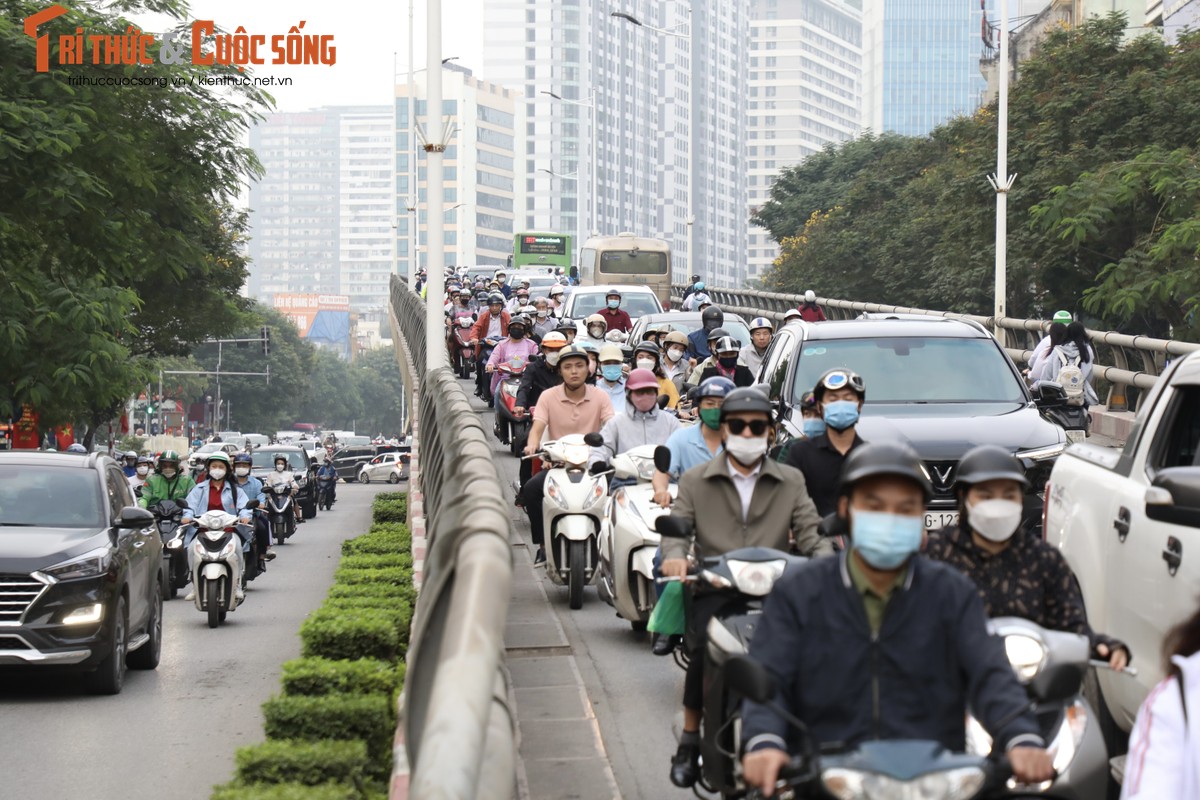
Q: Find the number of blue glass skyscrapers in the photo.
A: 1